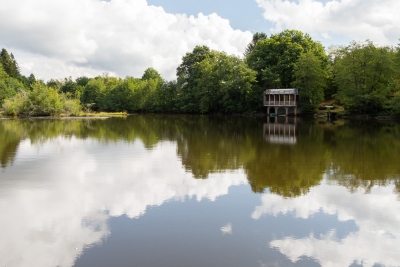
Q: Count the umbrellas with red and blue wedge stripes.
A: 0